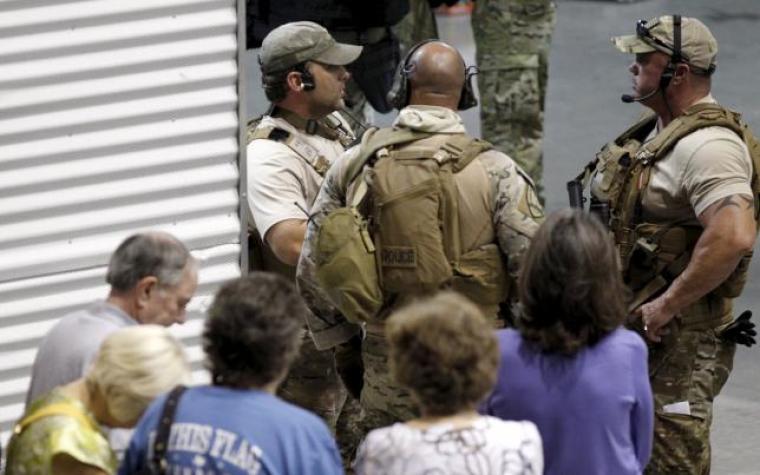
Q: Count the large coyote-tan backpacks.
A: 1